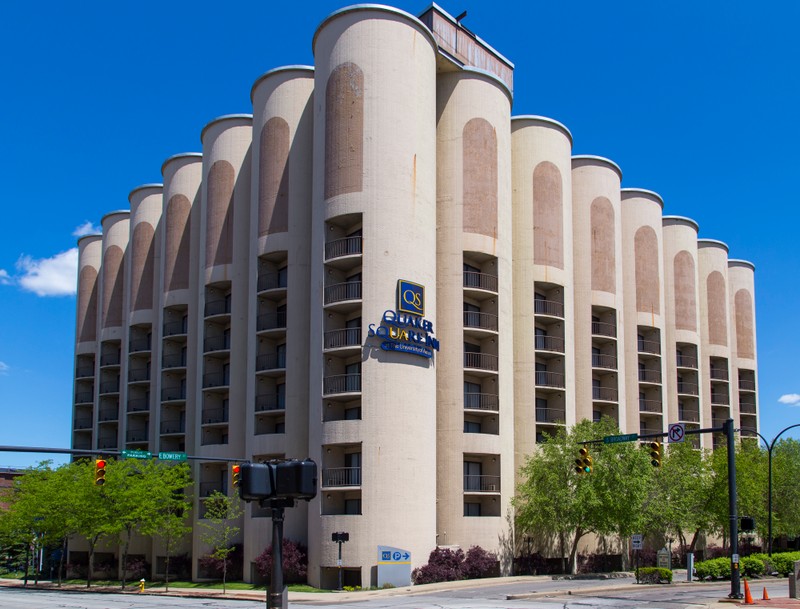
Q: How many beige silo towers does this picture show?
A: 14